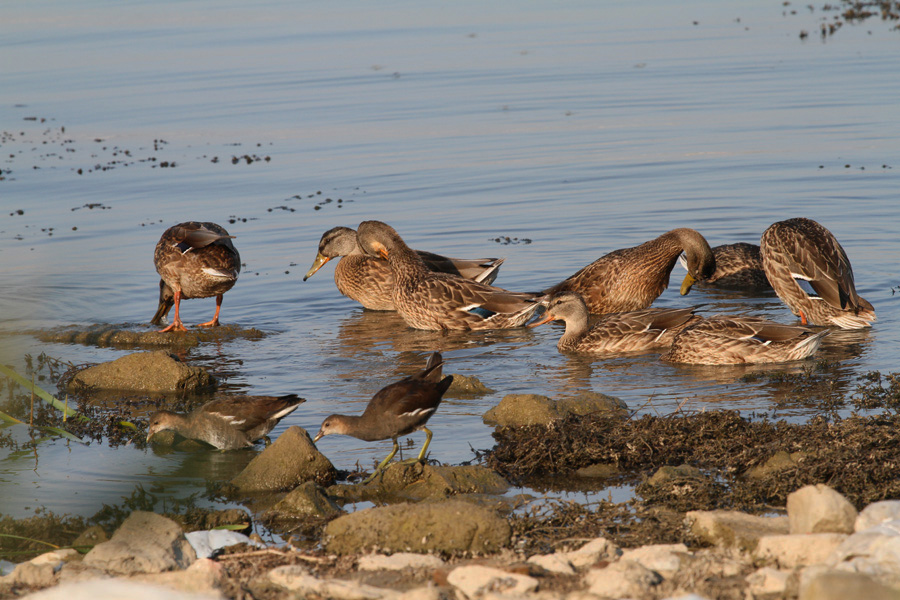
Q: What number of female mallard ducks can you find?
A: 8